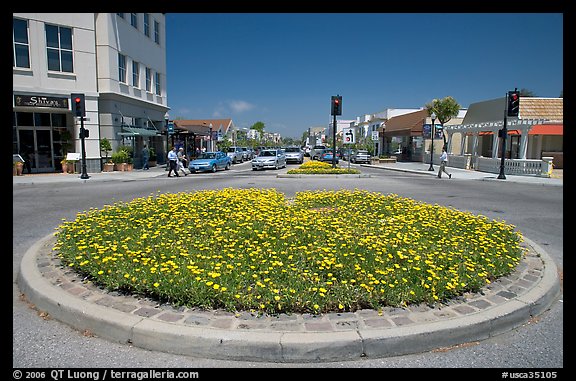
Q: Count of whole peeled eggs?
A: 0